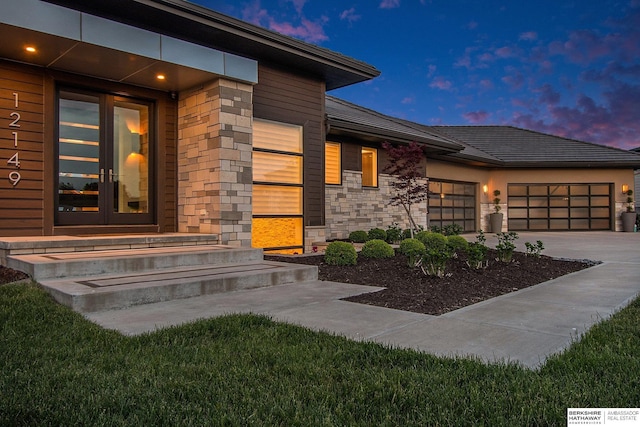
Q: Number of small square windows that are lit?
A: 2